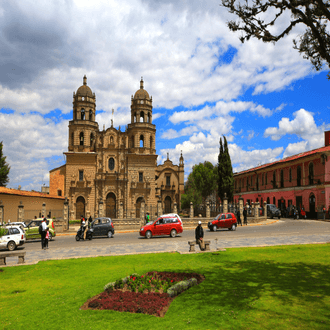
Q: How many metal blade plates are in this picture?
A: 0